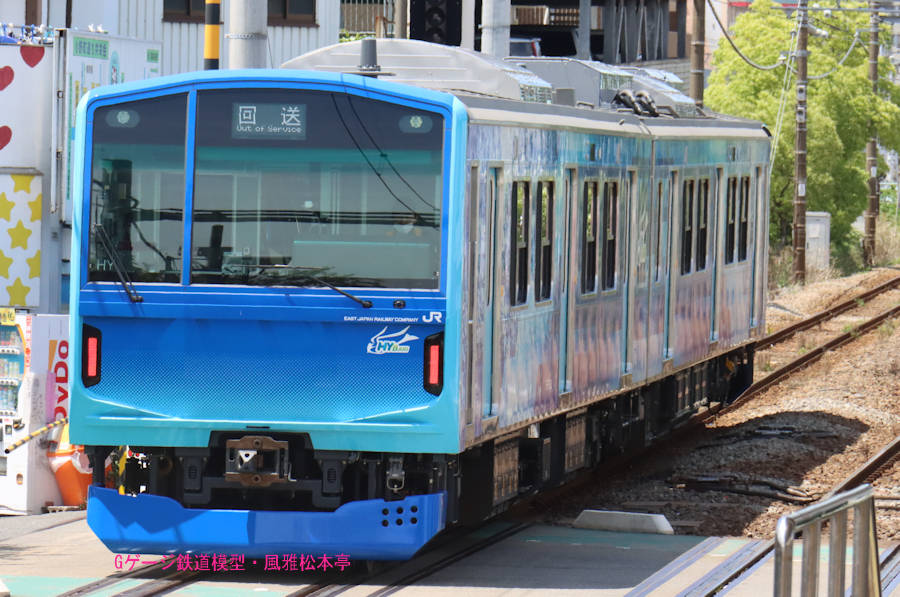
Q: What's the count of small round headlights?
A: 2